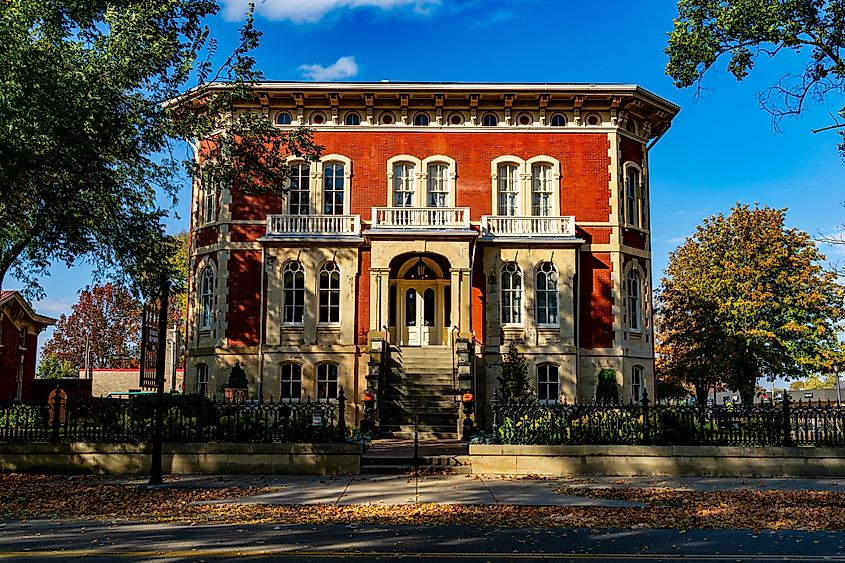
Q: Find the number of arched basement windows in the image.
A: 5